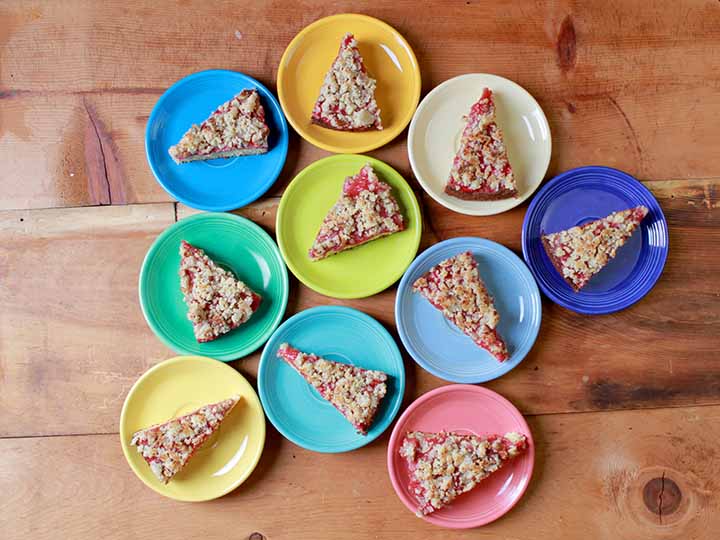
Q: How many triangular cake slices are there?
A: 10